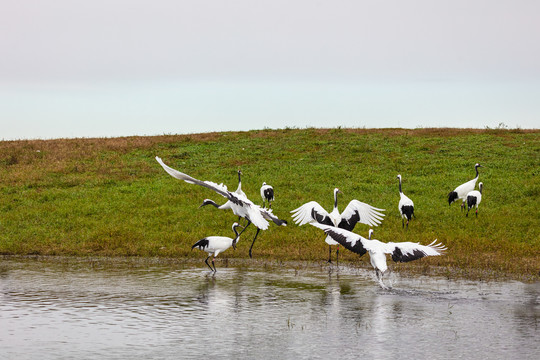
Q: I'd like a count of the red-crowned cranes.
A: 9